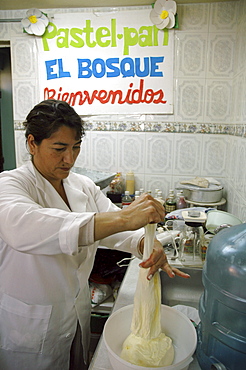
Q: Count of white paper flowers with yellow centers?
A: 2